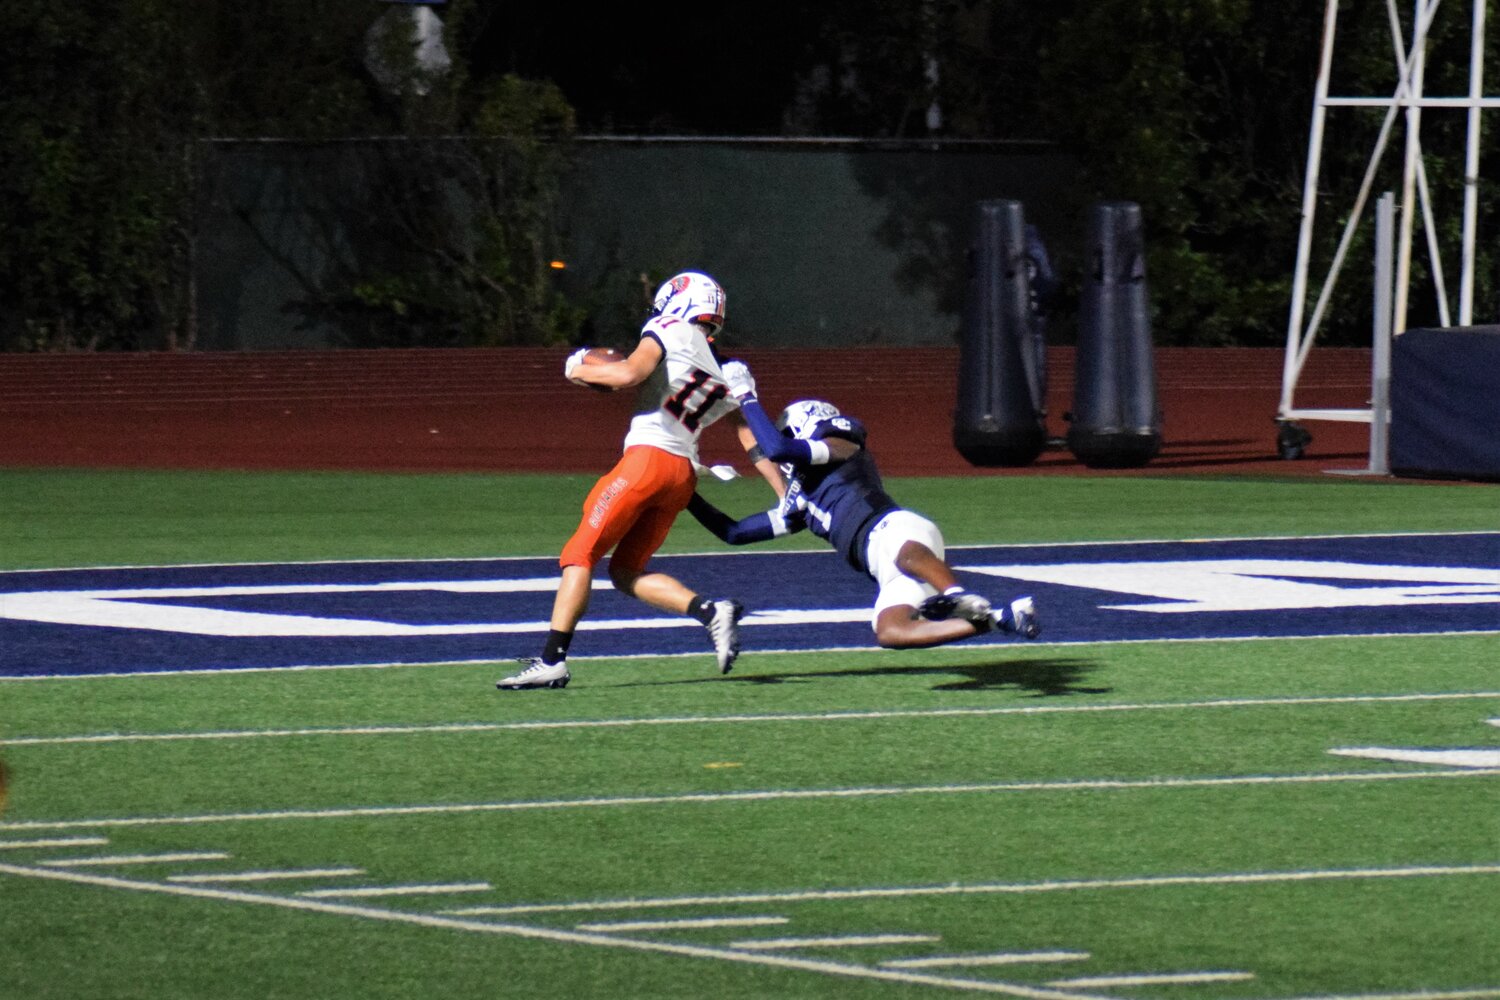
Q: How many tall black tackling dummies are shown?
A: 2